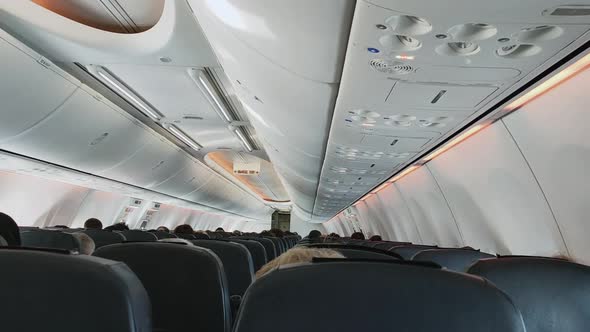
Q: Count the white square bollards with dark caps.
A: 0